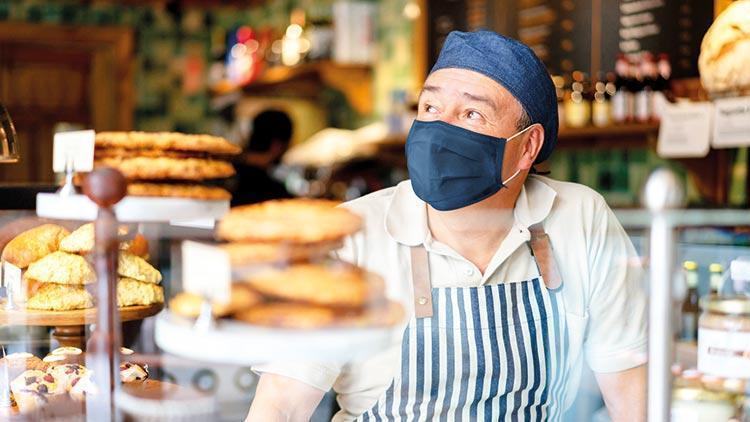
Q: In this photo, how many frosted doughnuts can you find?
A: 0